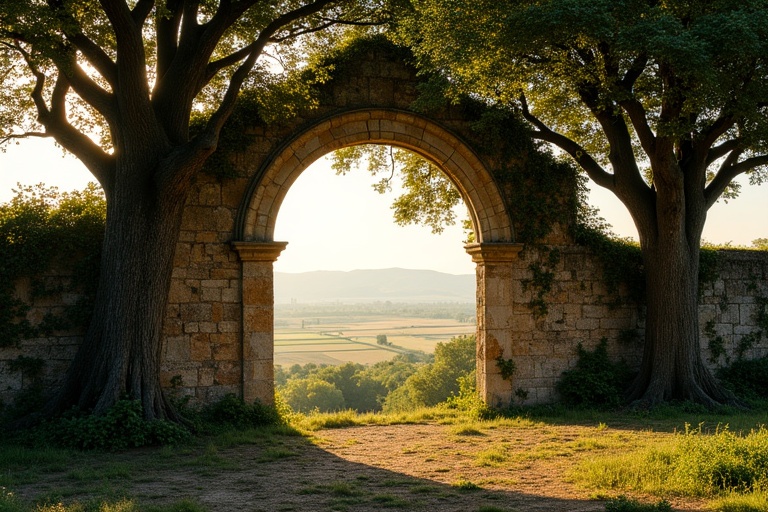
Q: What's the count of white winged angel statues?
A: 0